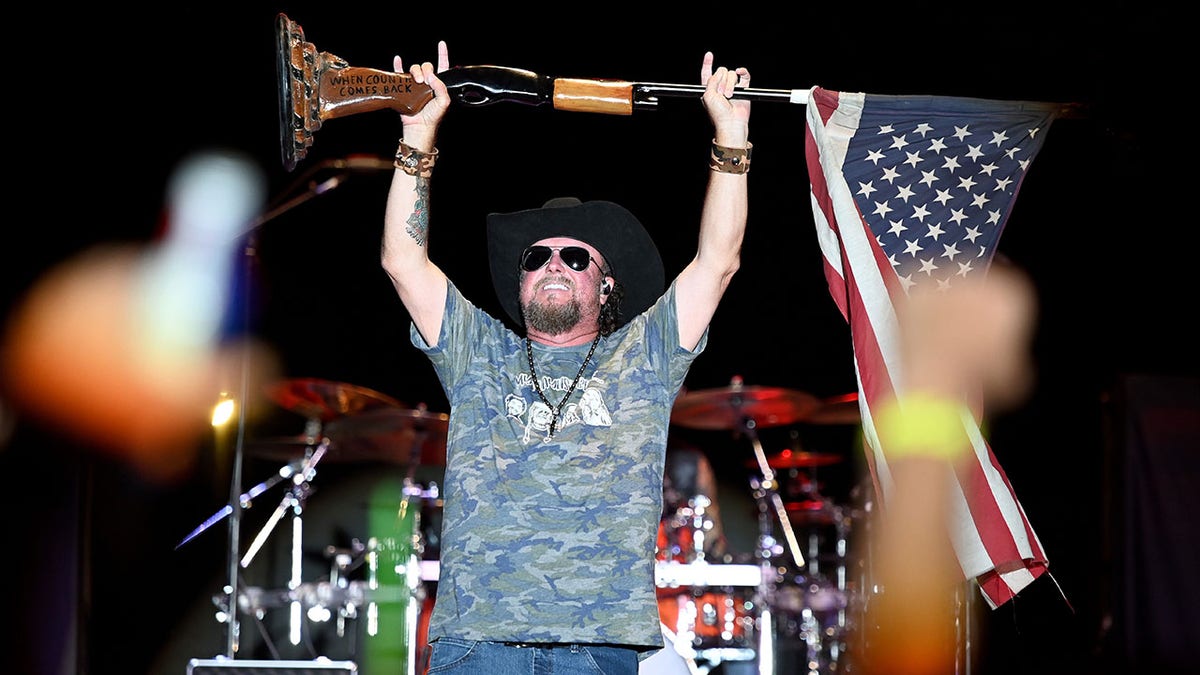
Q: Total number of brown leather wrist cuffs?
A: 2